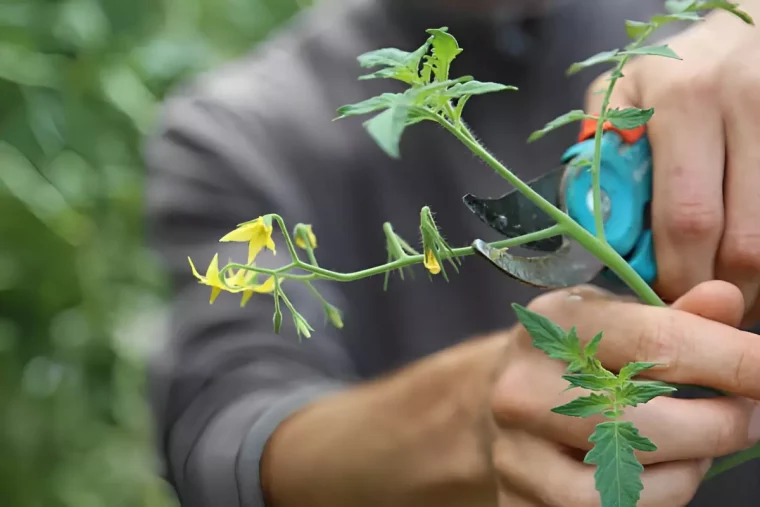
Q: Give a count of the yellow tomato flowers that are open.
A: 3